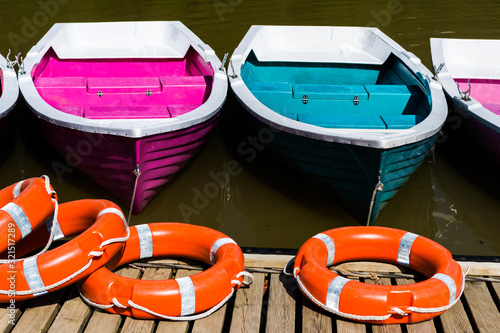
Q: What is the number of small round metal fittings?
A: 4